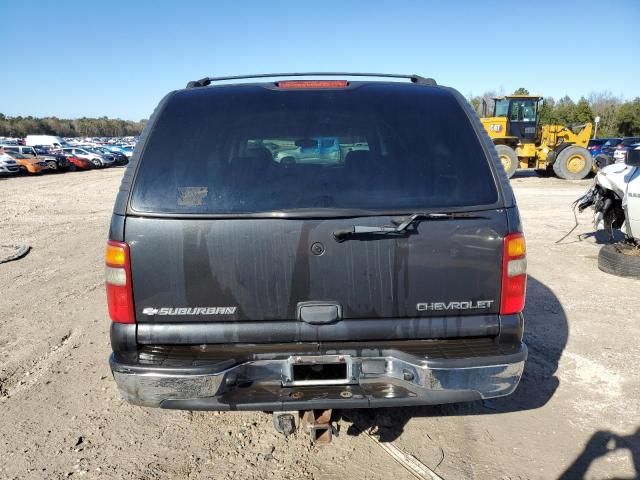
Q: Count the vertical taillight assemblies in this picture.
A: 2